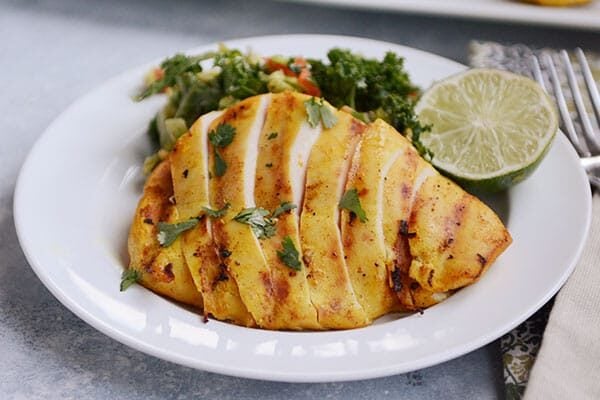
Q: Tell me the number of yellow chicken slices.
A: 8